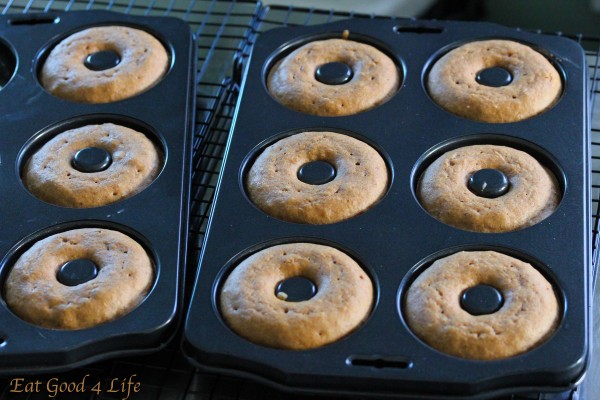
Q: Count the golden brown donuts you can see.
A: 9